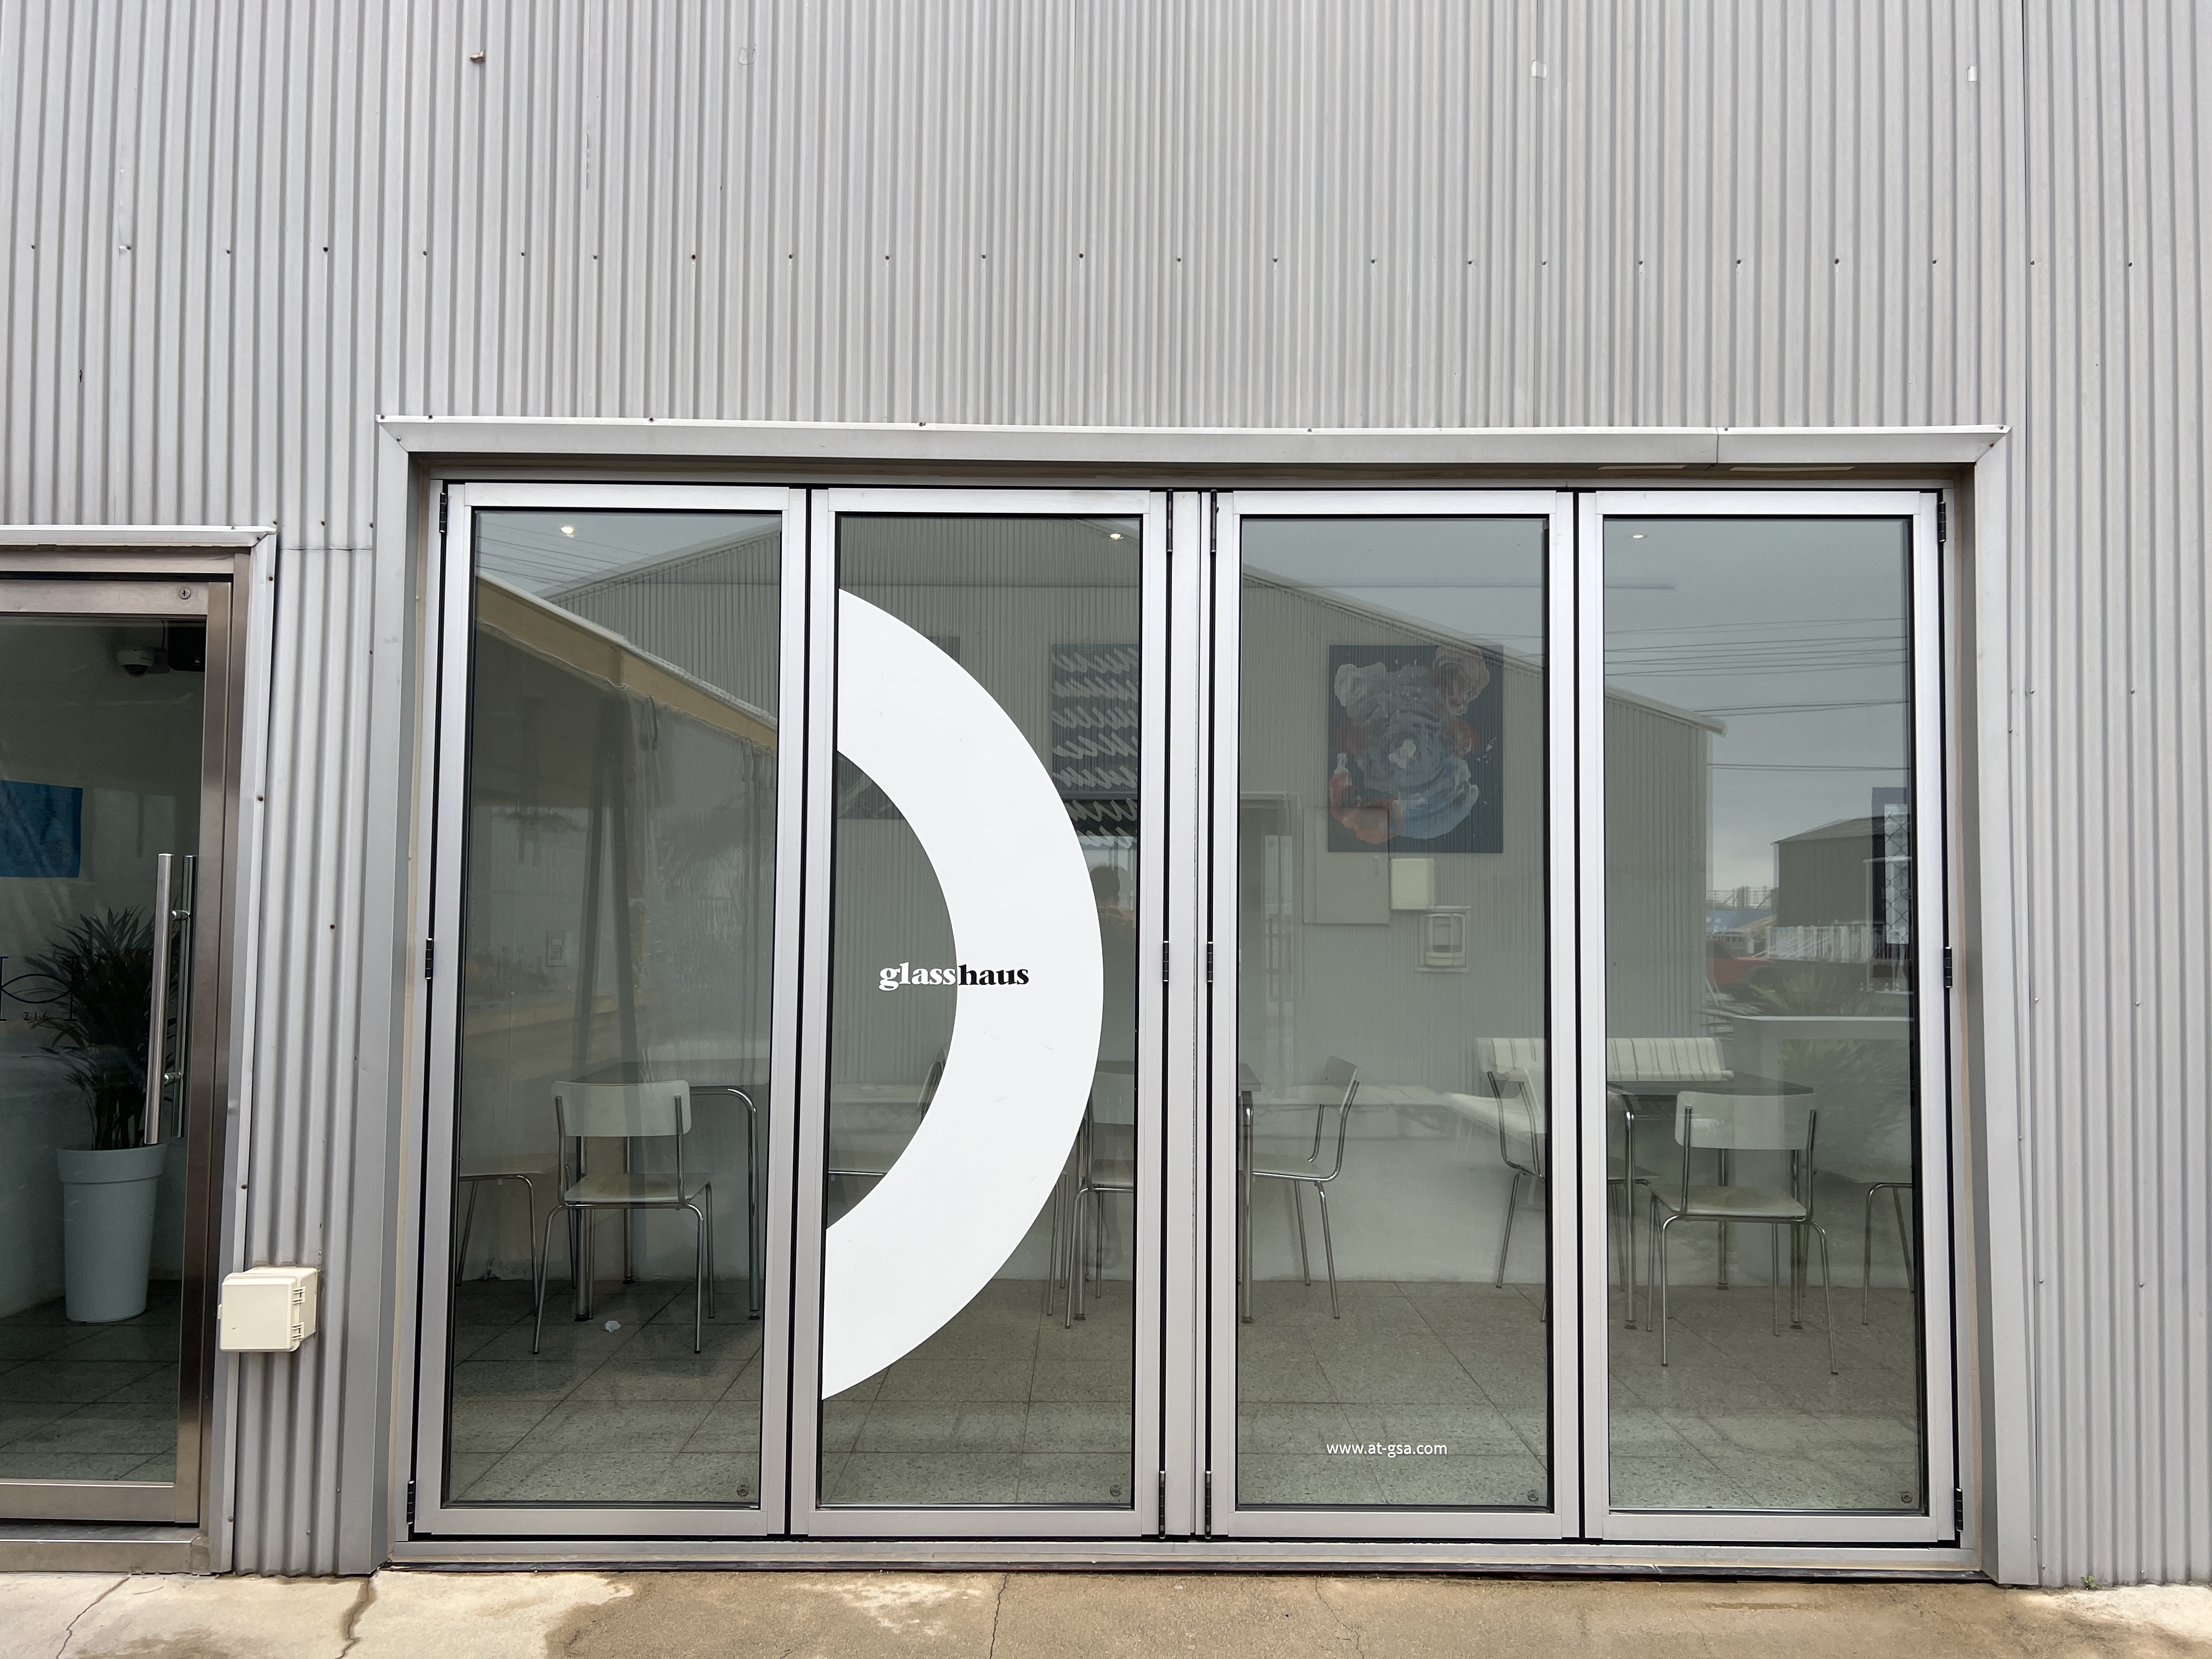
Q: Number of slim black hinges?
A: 12